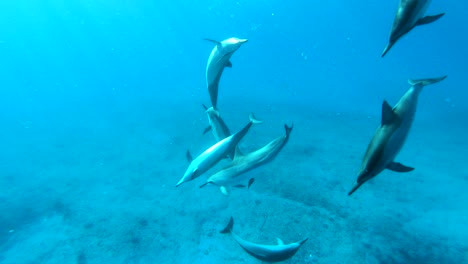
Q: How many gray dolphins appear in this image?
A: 7